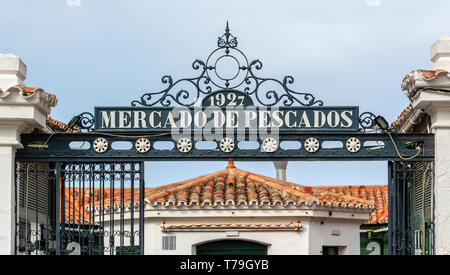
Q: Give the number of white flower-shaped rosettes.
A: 7